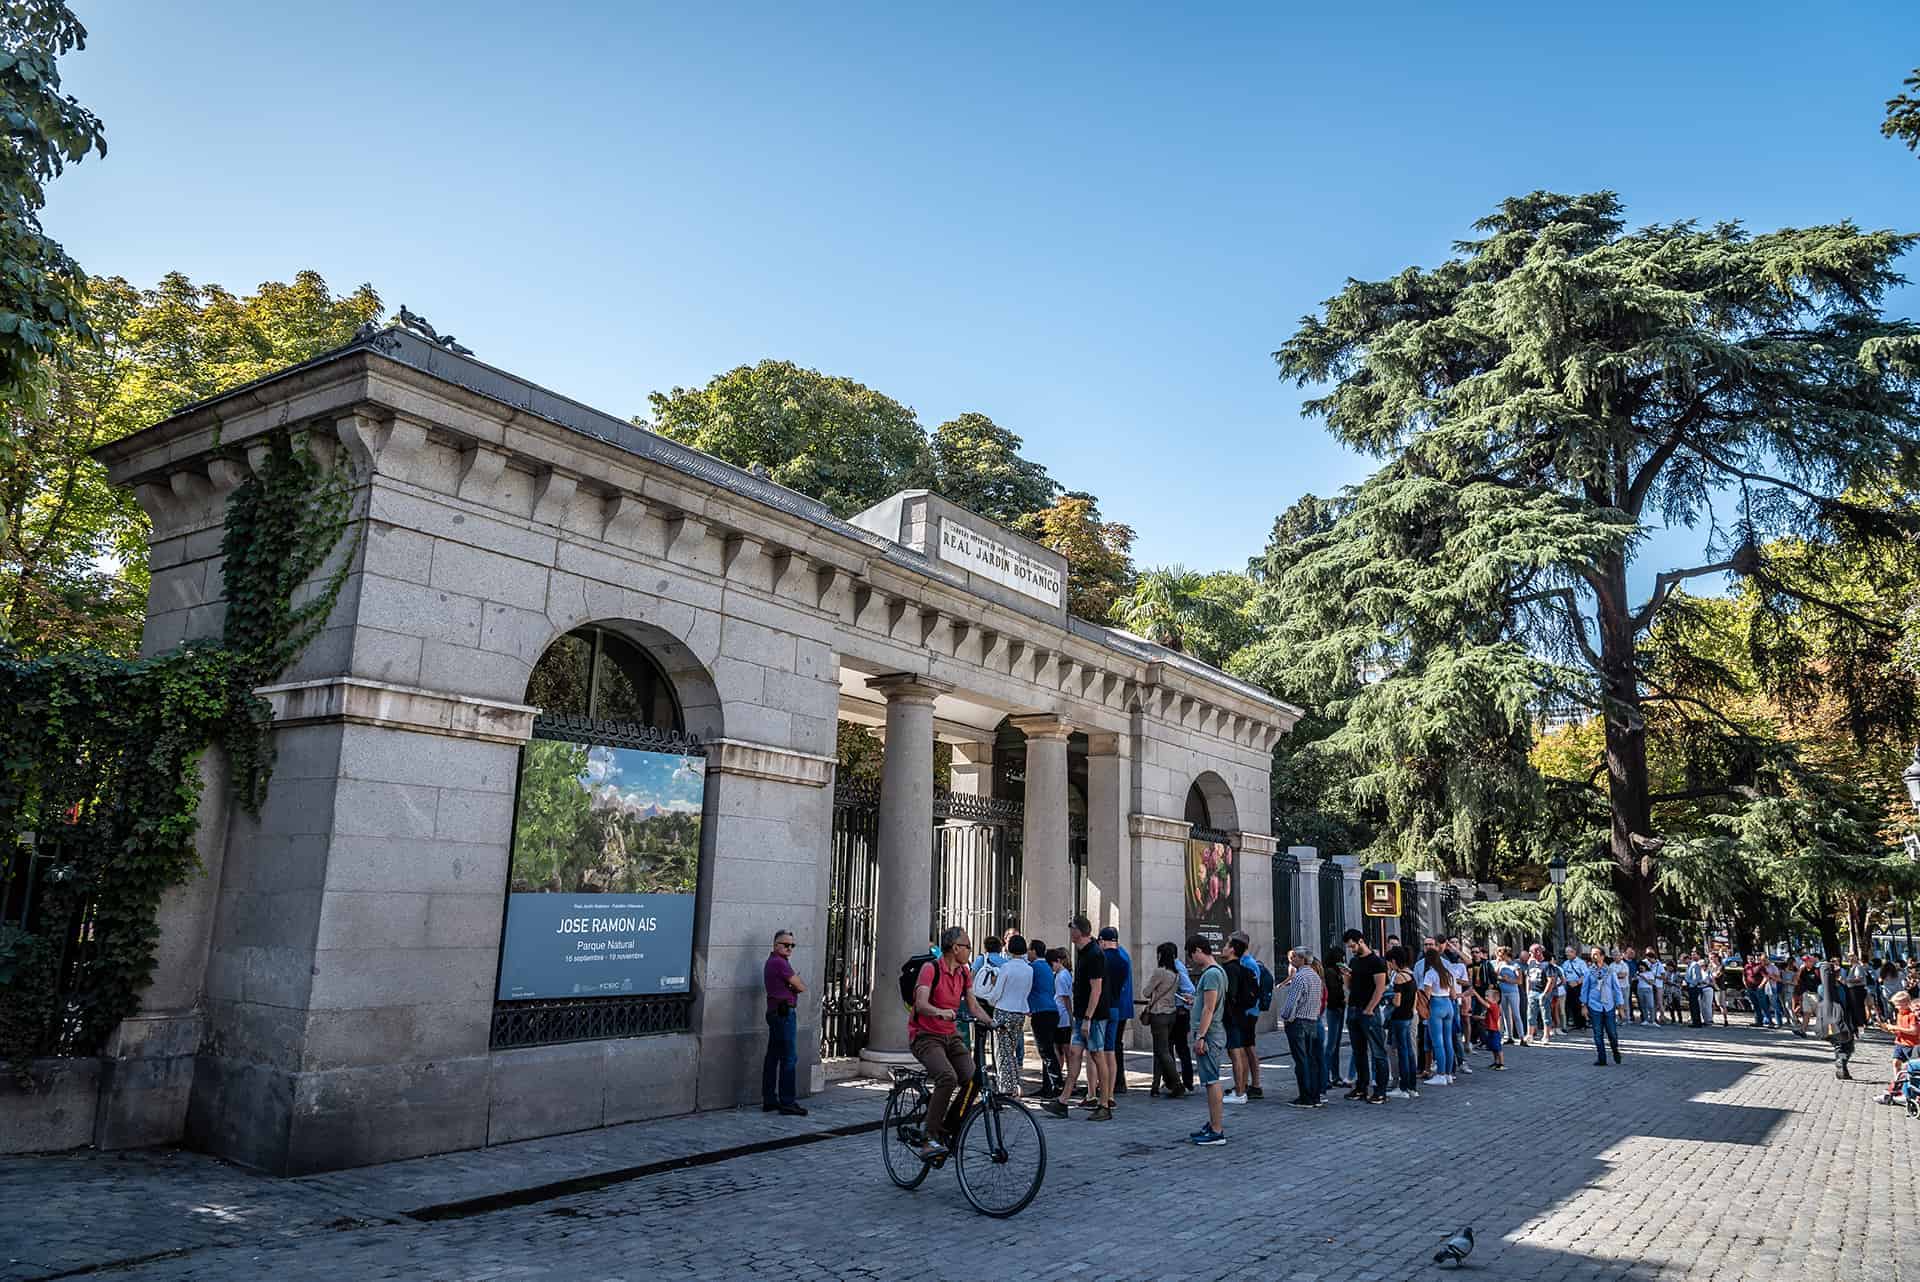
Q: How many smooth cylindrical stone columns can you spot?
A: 2